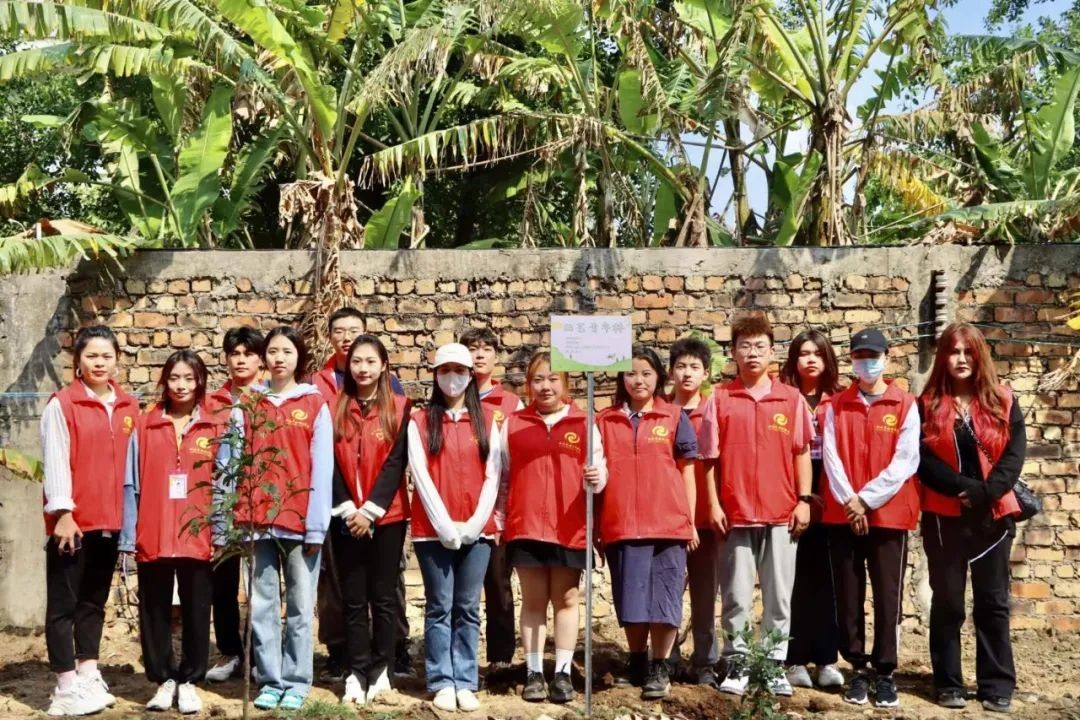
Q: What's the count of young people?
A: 15